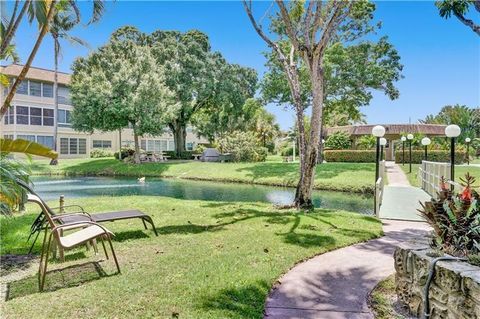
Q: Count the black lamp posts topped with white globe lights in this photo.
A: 7